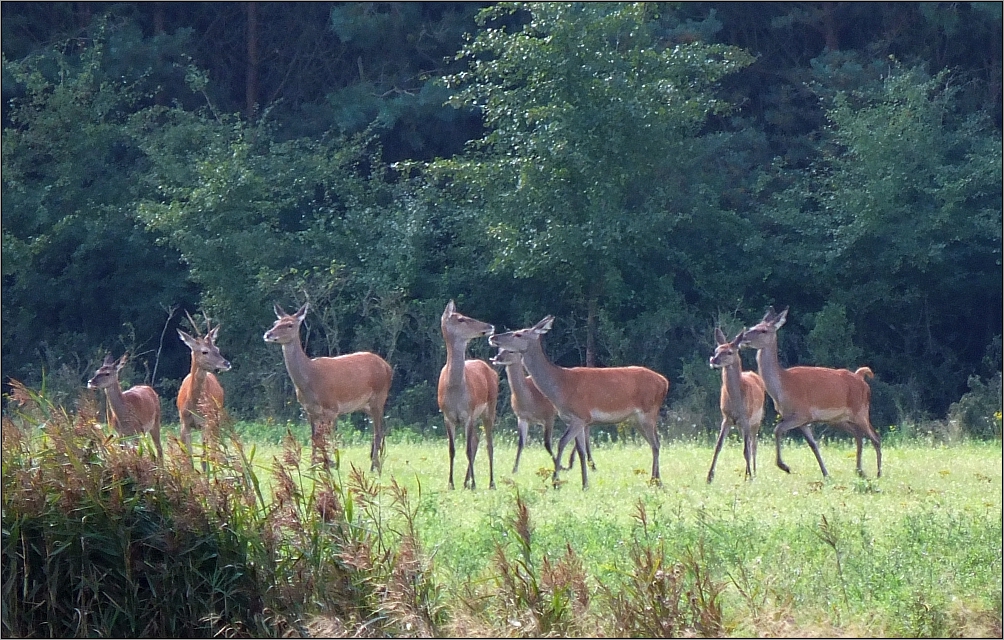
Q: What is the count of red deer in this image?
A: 8